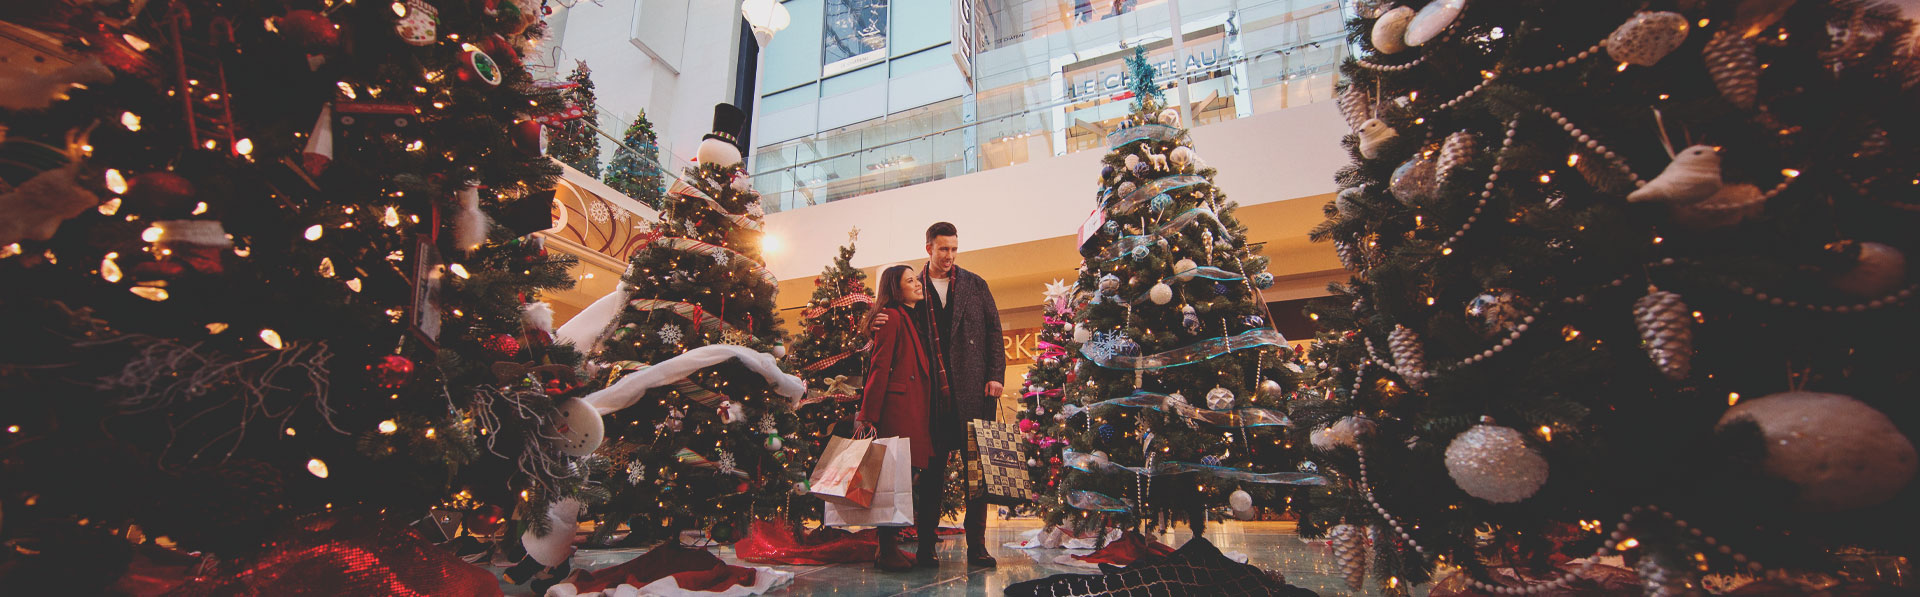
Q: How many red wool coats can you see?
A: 1